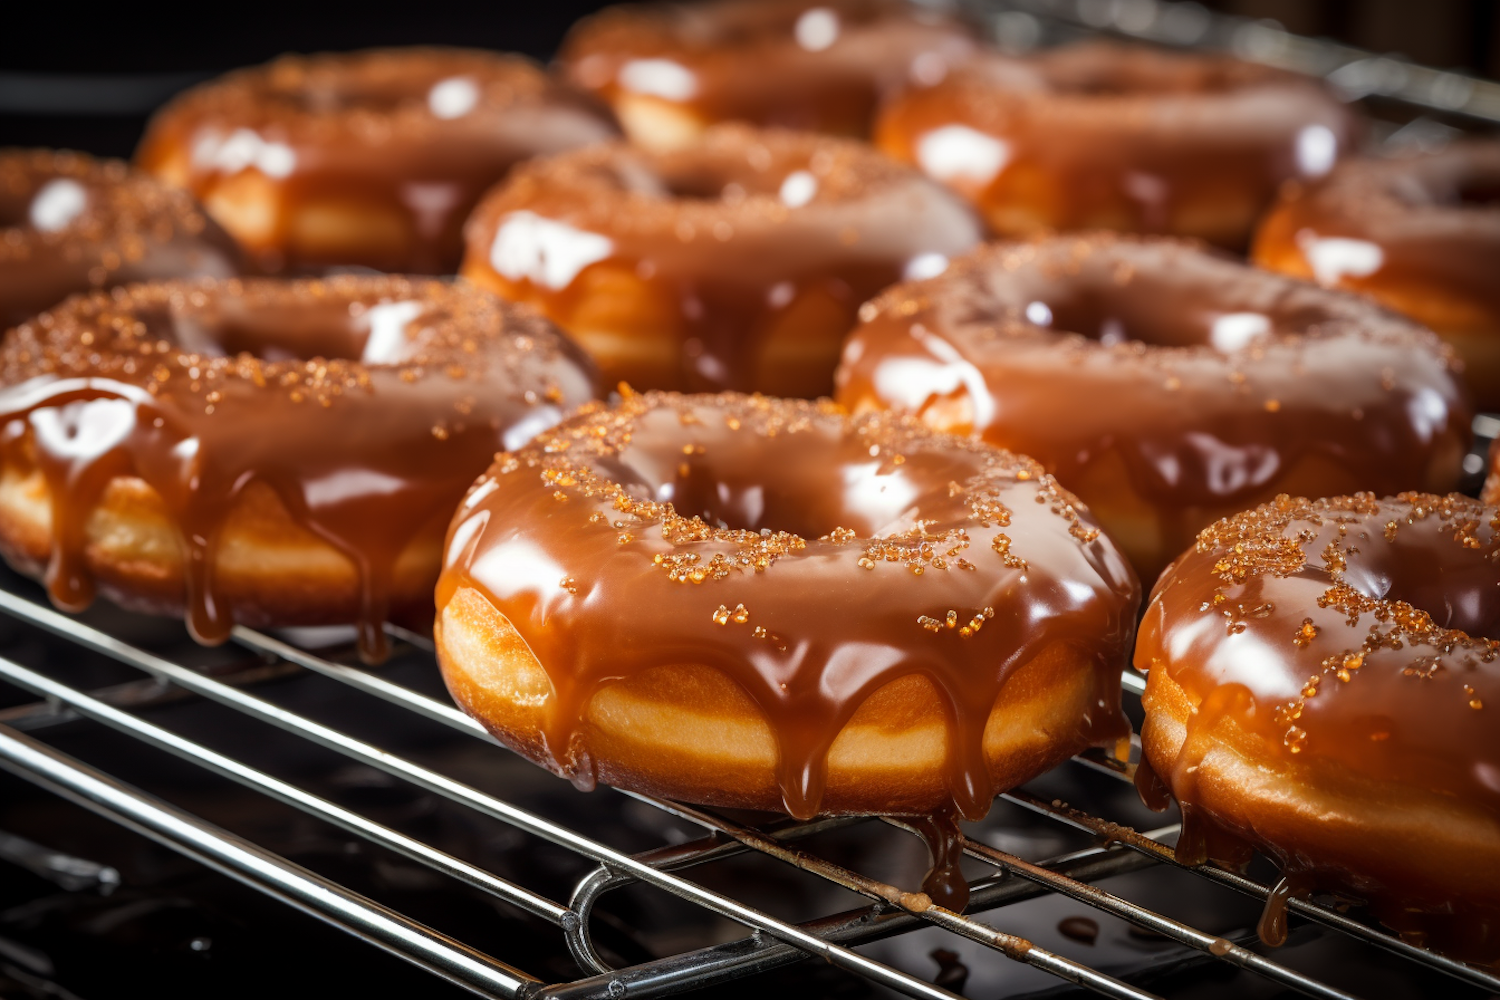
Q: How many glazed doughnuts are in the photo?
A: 10